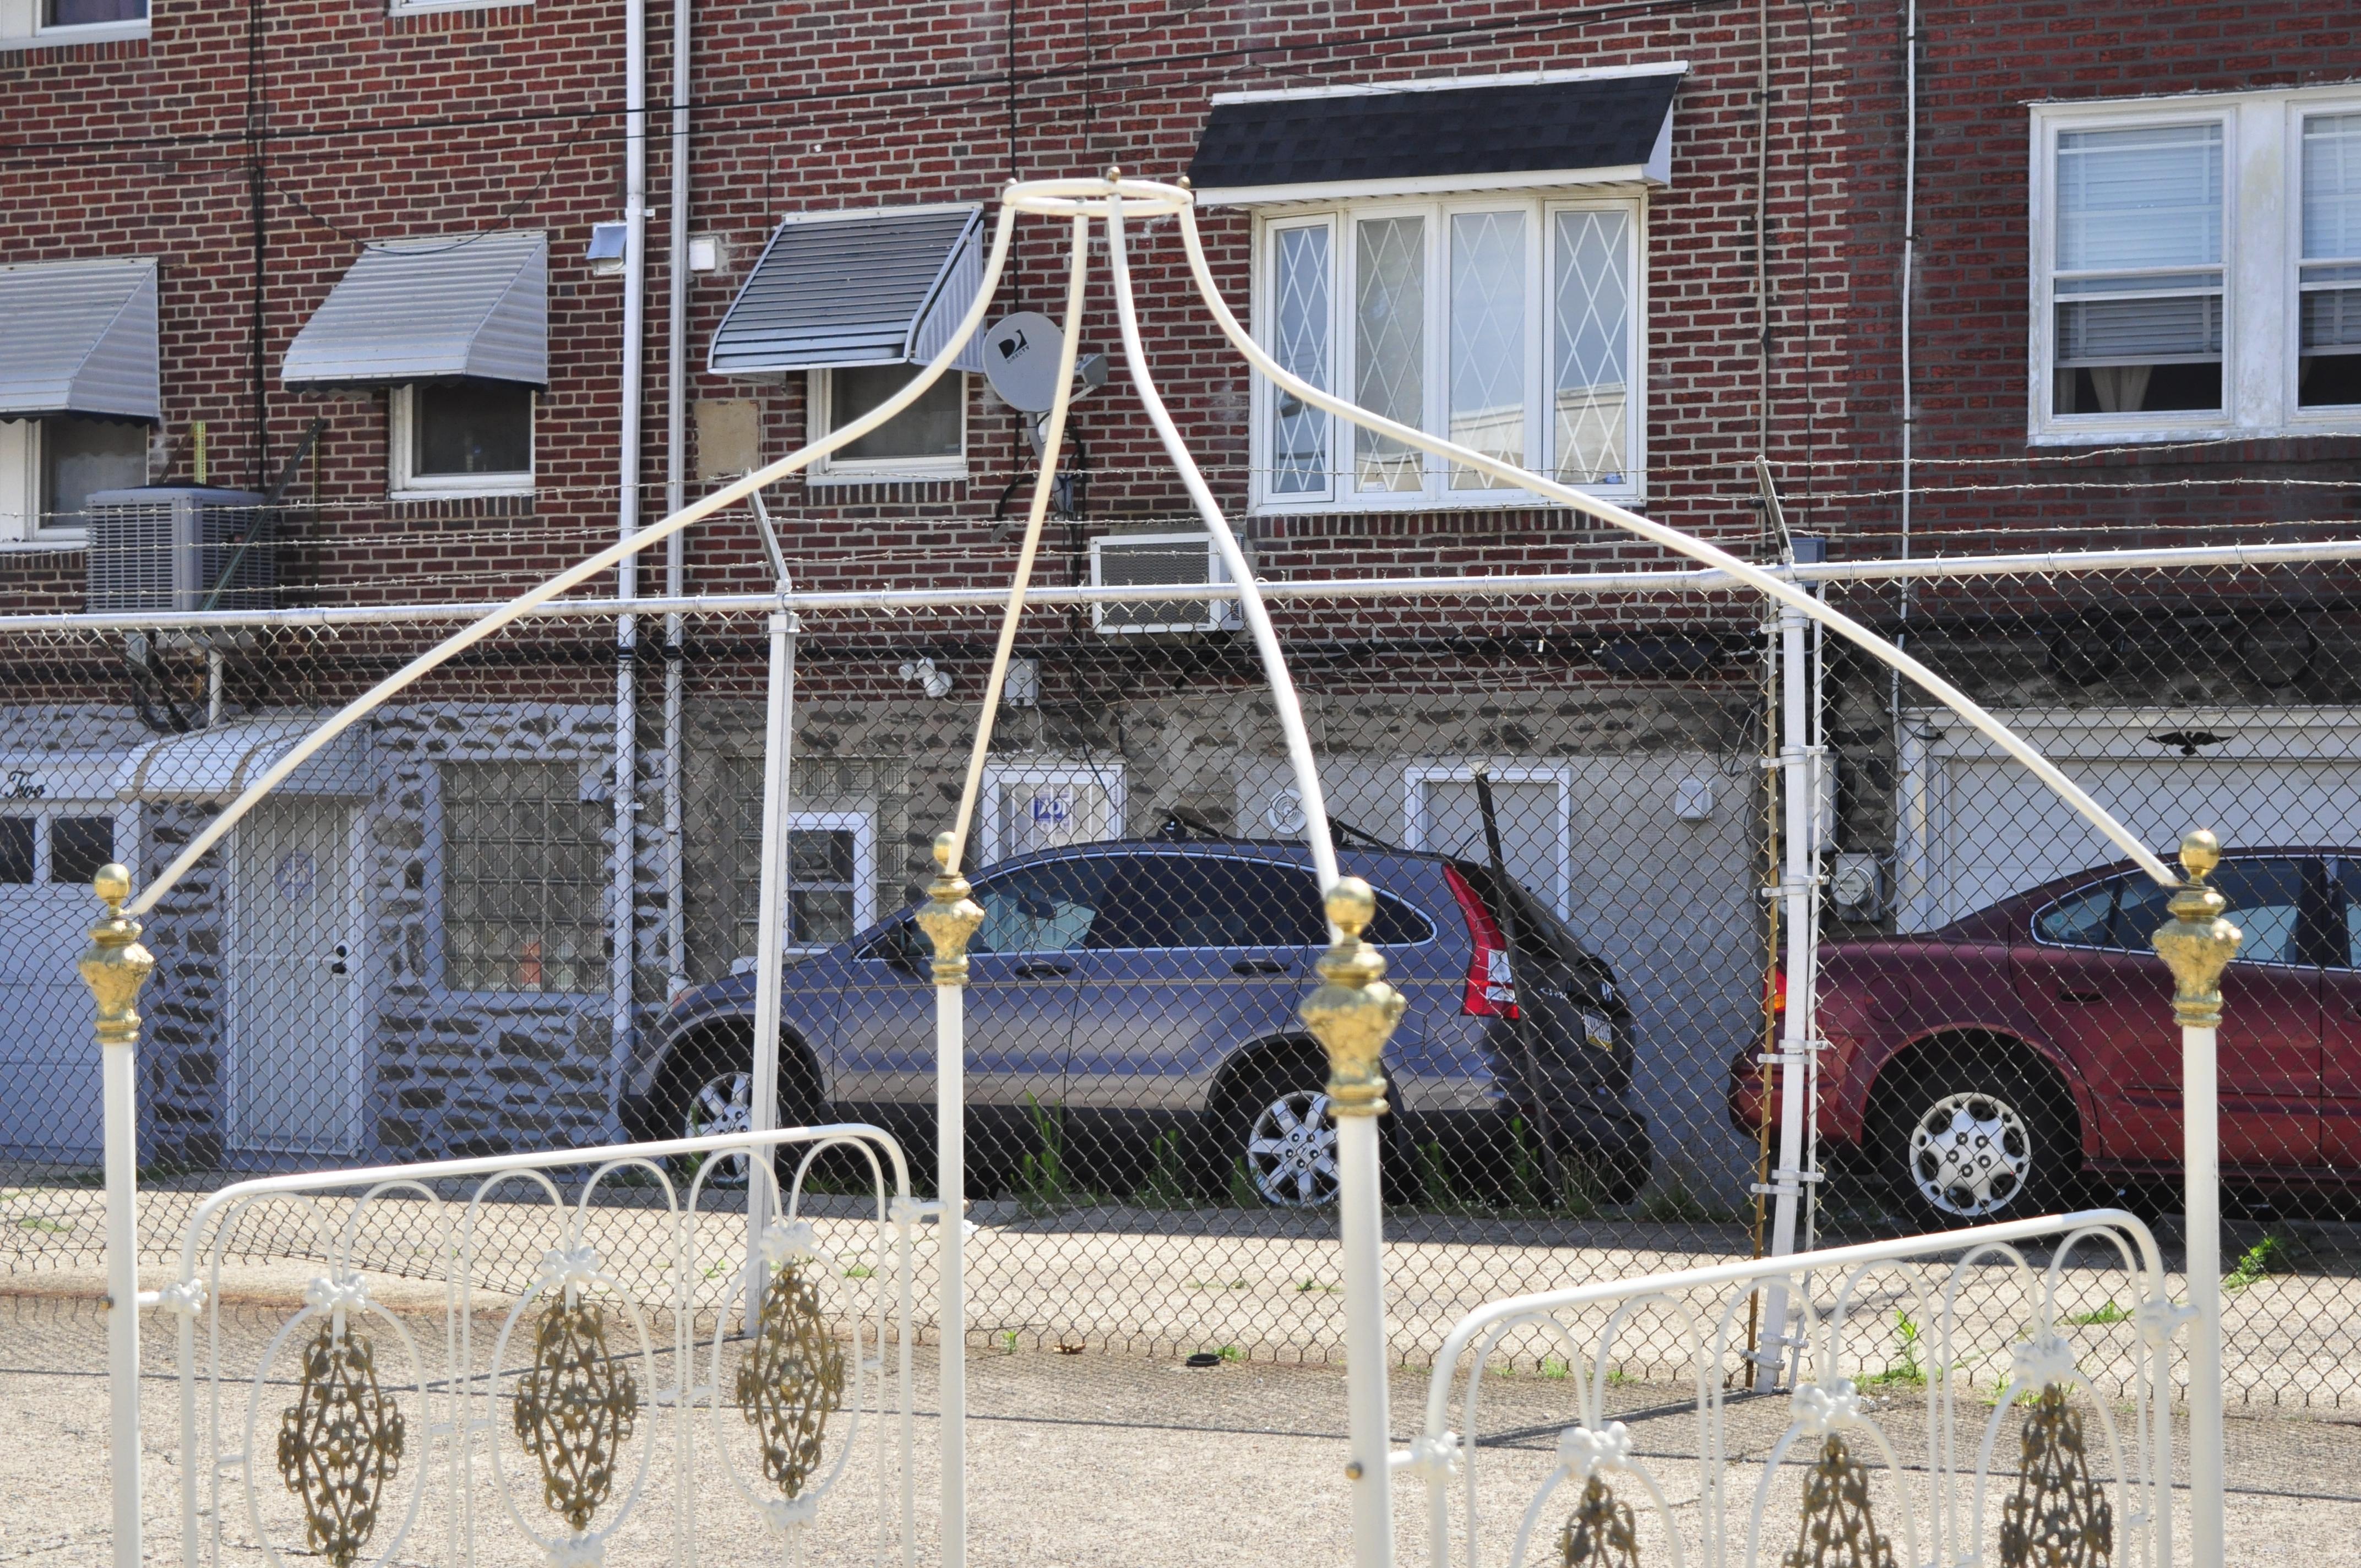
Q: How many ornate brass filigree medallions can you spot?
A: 6